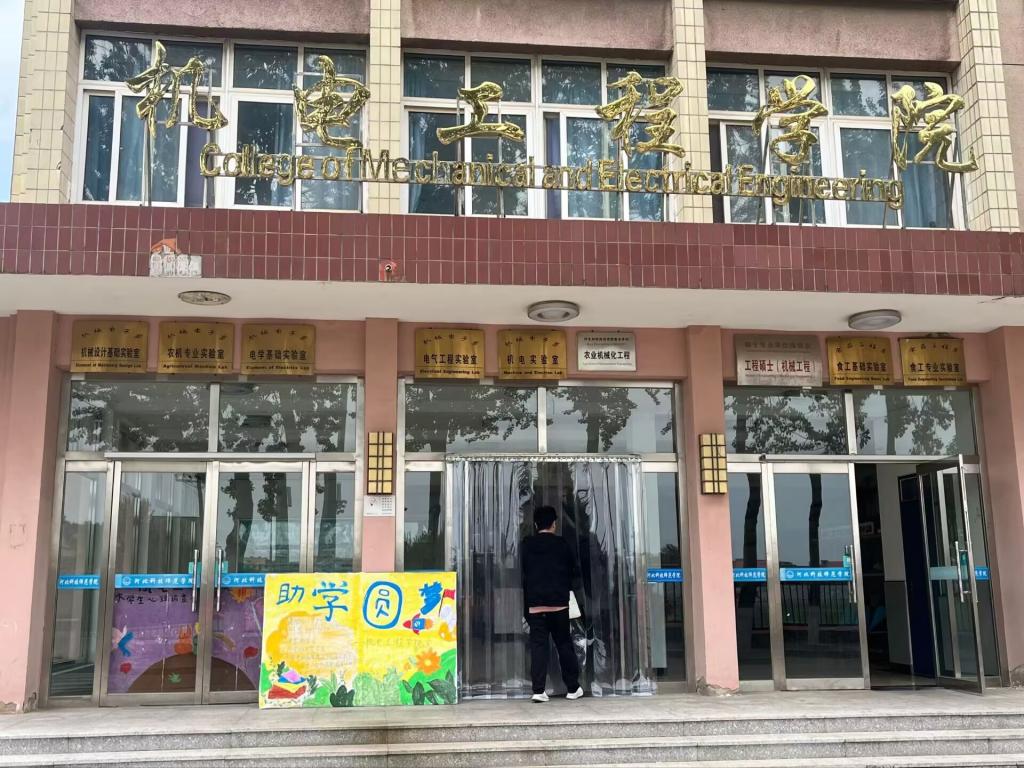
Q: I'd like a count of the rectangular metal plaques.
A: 9